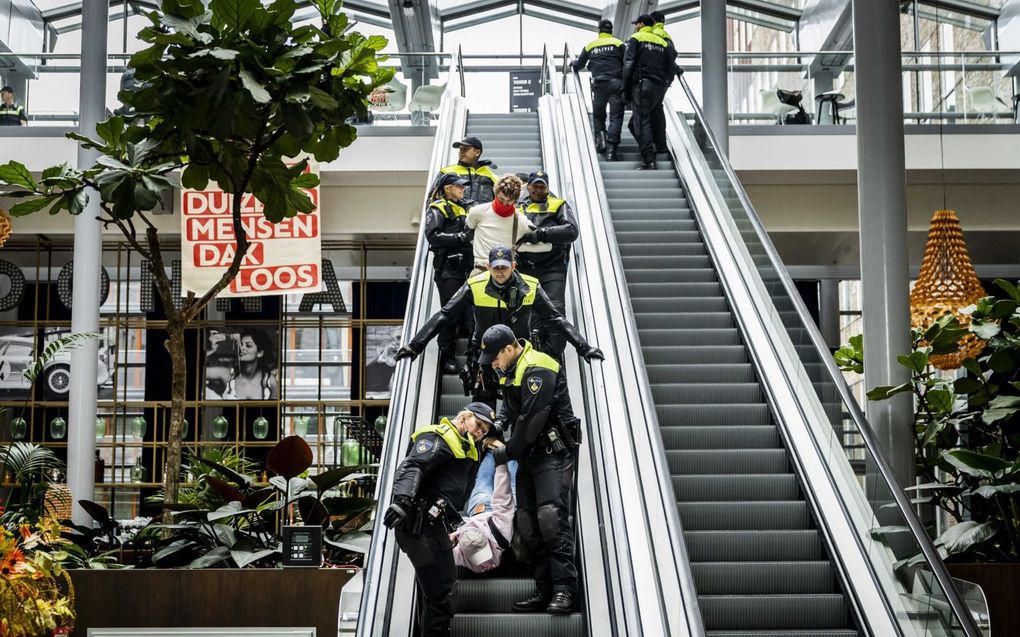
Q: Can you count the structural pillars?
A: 3